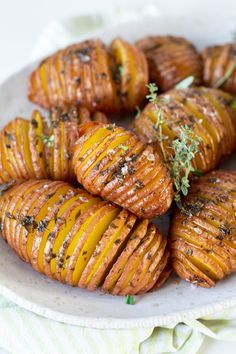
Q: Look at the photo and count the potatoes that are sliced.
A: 8